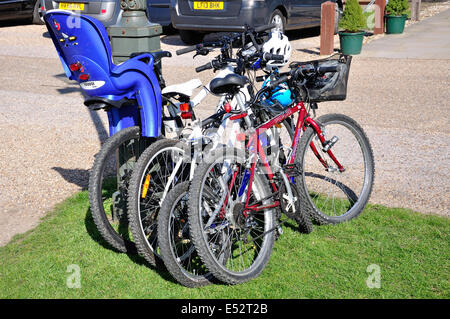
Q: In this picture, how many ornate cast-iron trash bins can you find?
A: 0